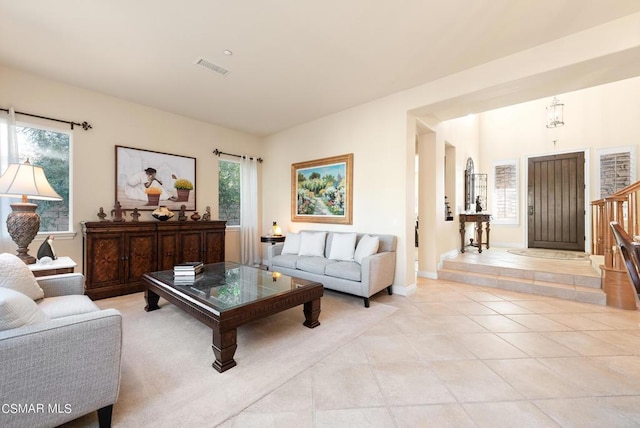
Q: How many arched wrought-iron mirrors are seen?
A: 1